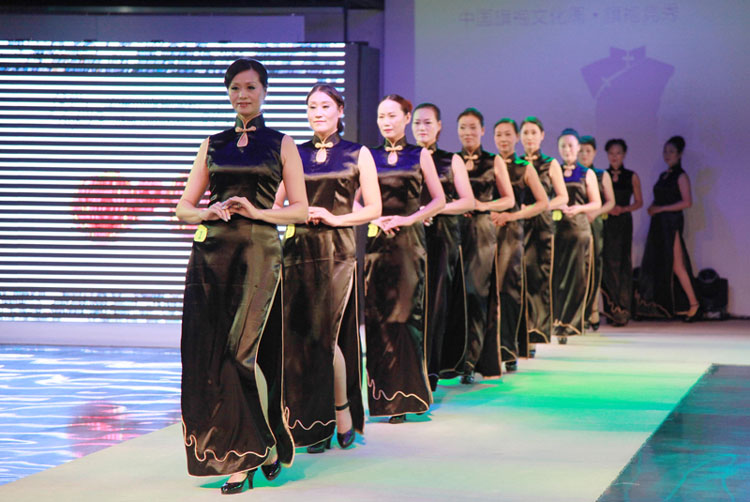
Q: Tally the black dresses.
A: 11